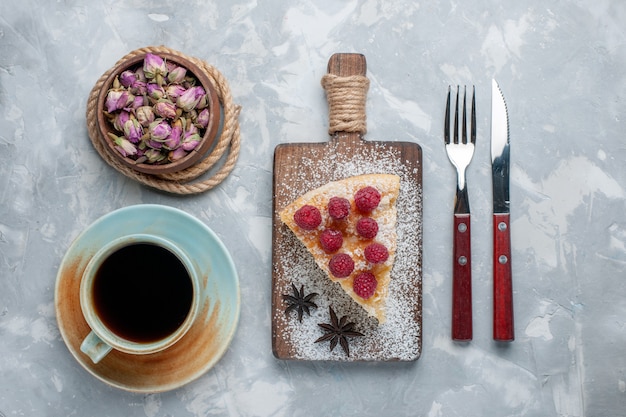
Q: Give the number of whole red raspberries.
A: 8